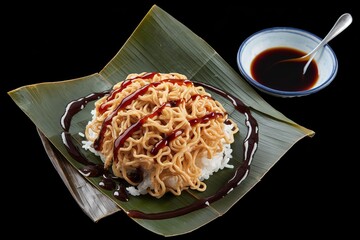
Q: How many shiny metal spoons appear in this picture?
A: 1